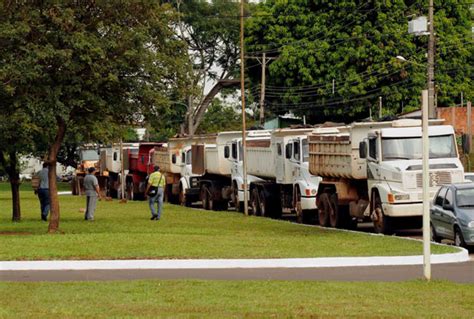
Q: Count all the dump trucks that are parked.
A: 7